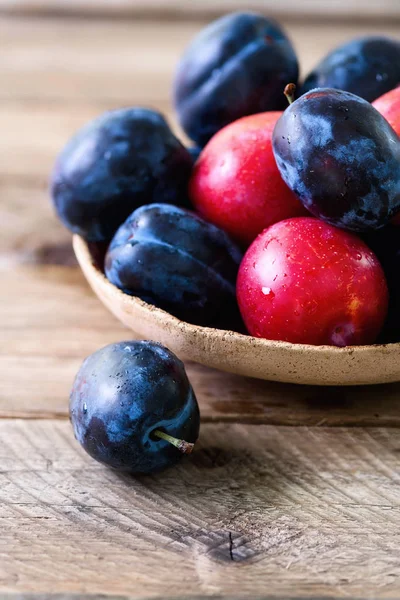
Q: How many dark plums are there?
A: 6